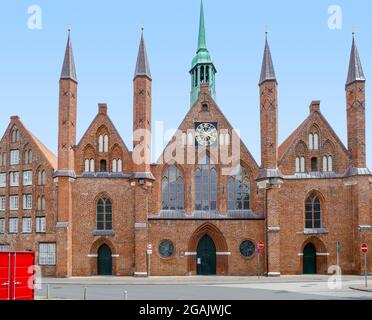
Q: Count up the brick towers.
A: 4